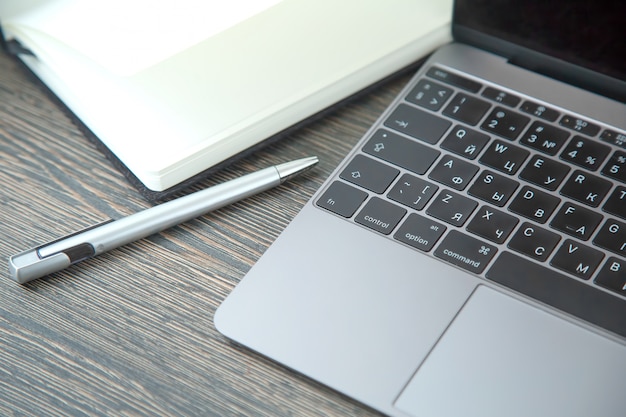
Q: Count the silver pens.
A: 1